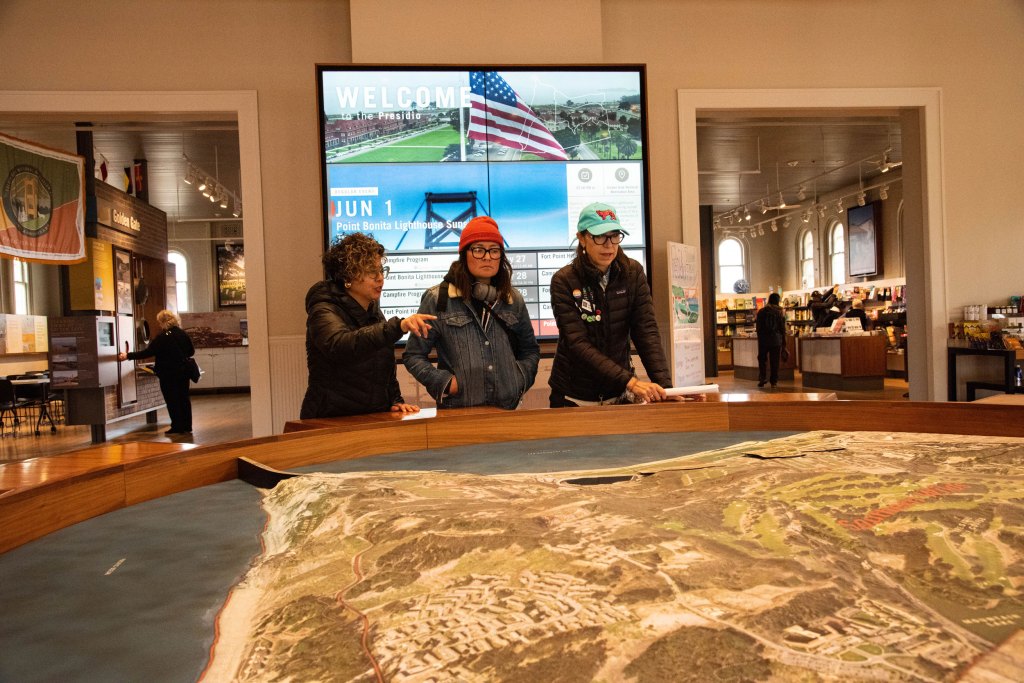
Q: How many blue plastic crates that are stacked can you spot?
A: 0